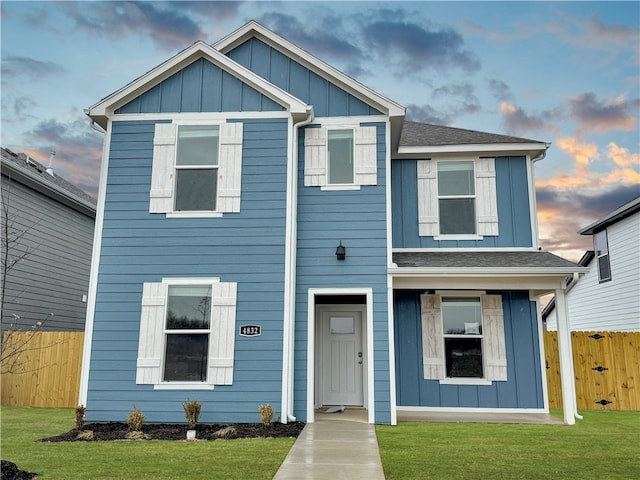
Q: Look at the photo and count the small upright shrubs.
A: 4